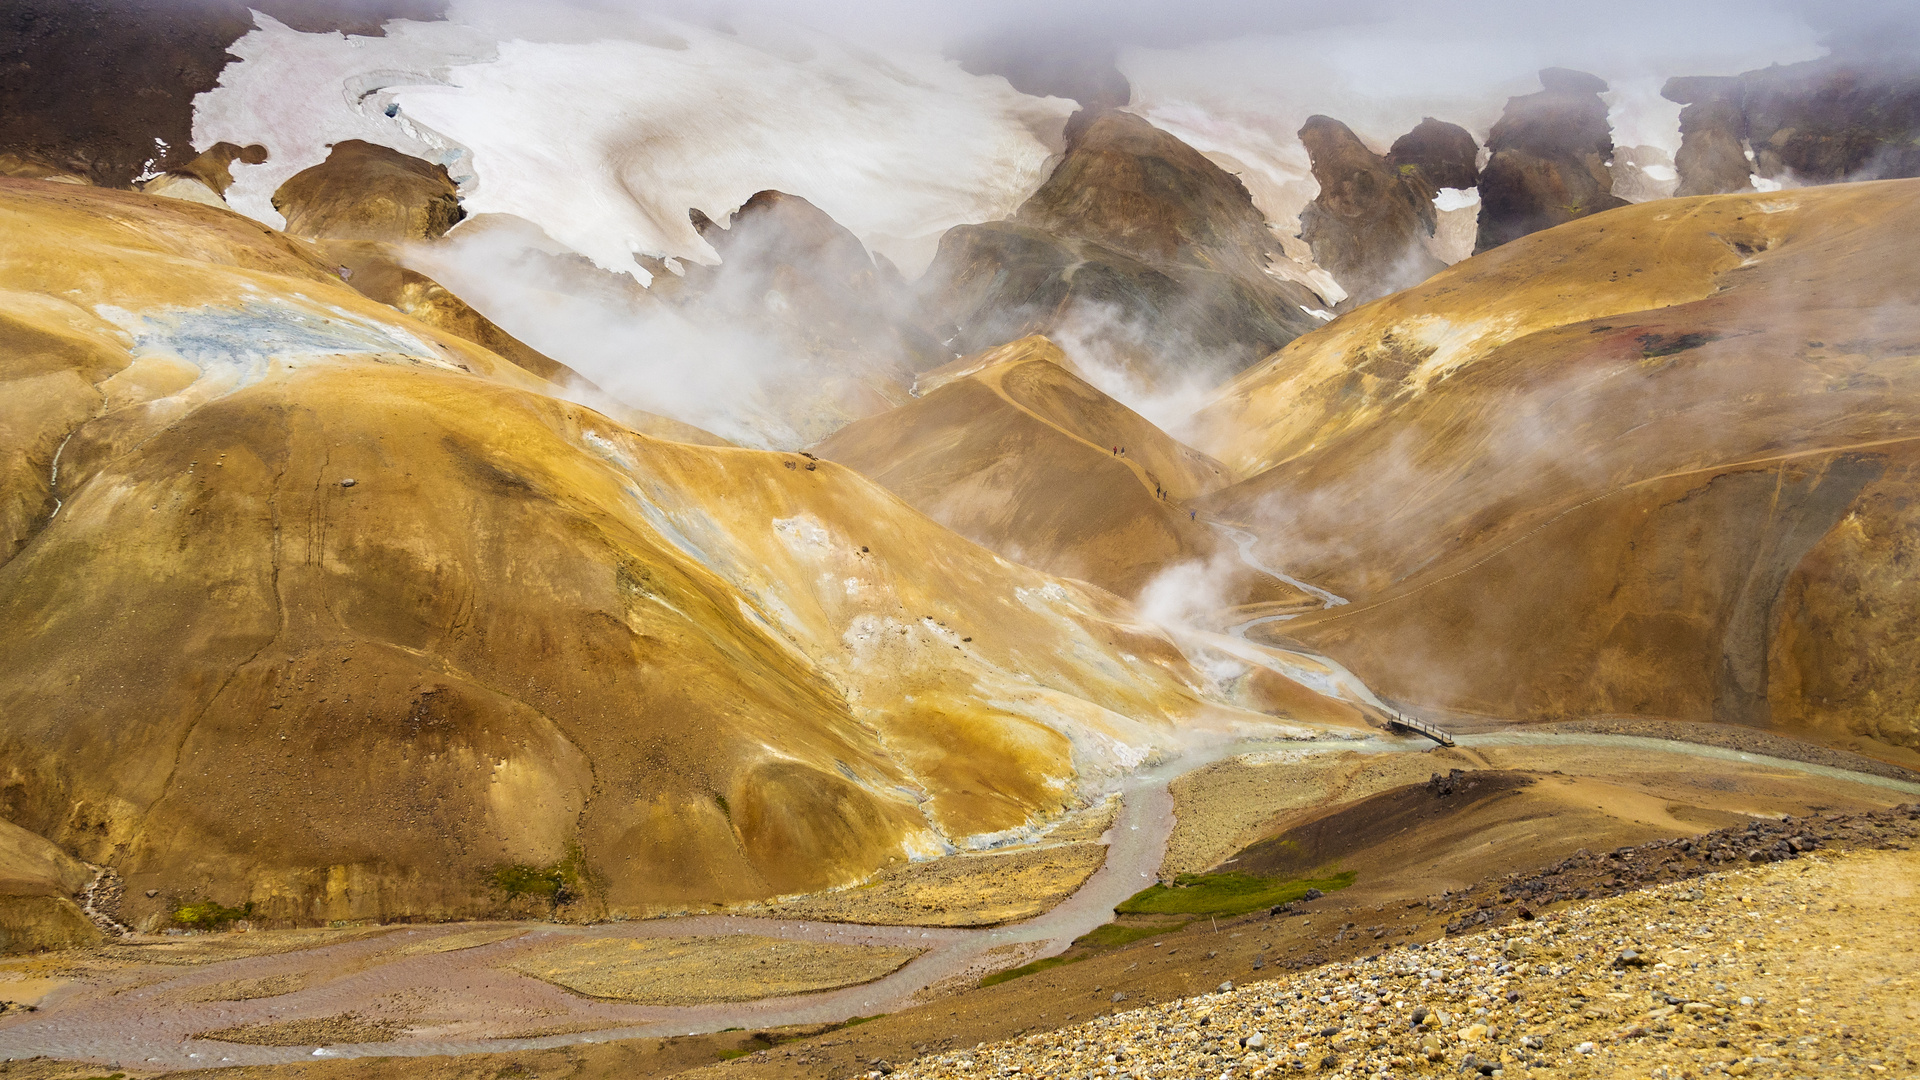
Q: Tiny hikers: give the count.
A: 5